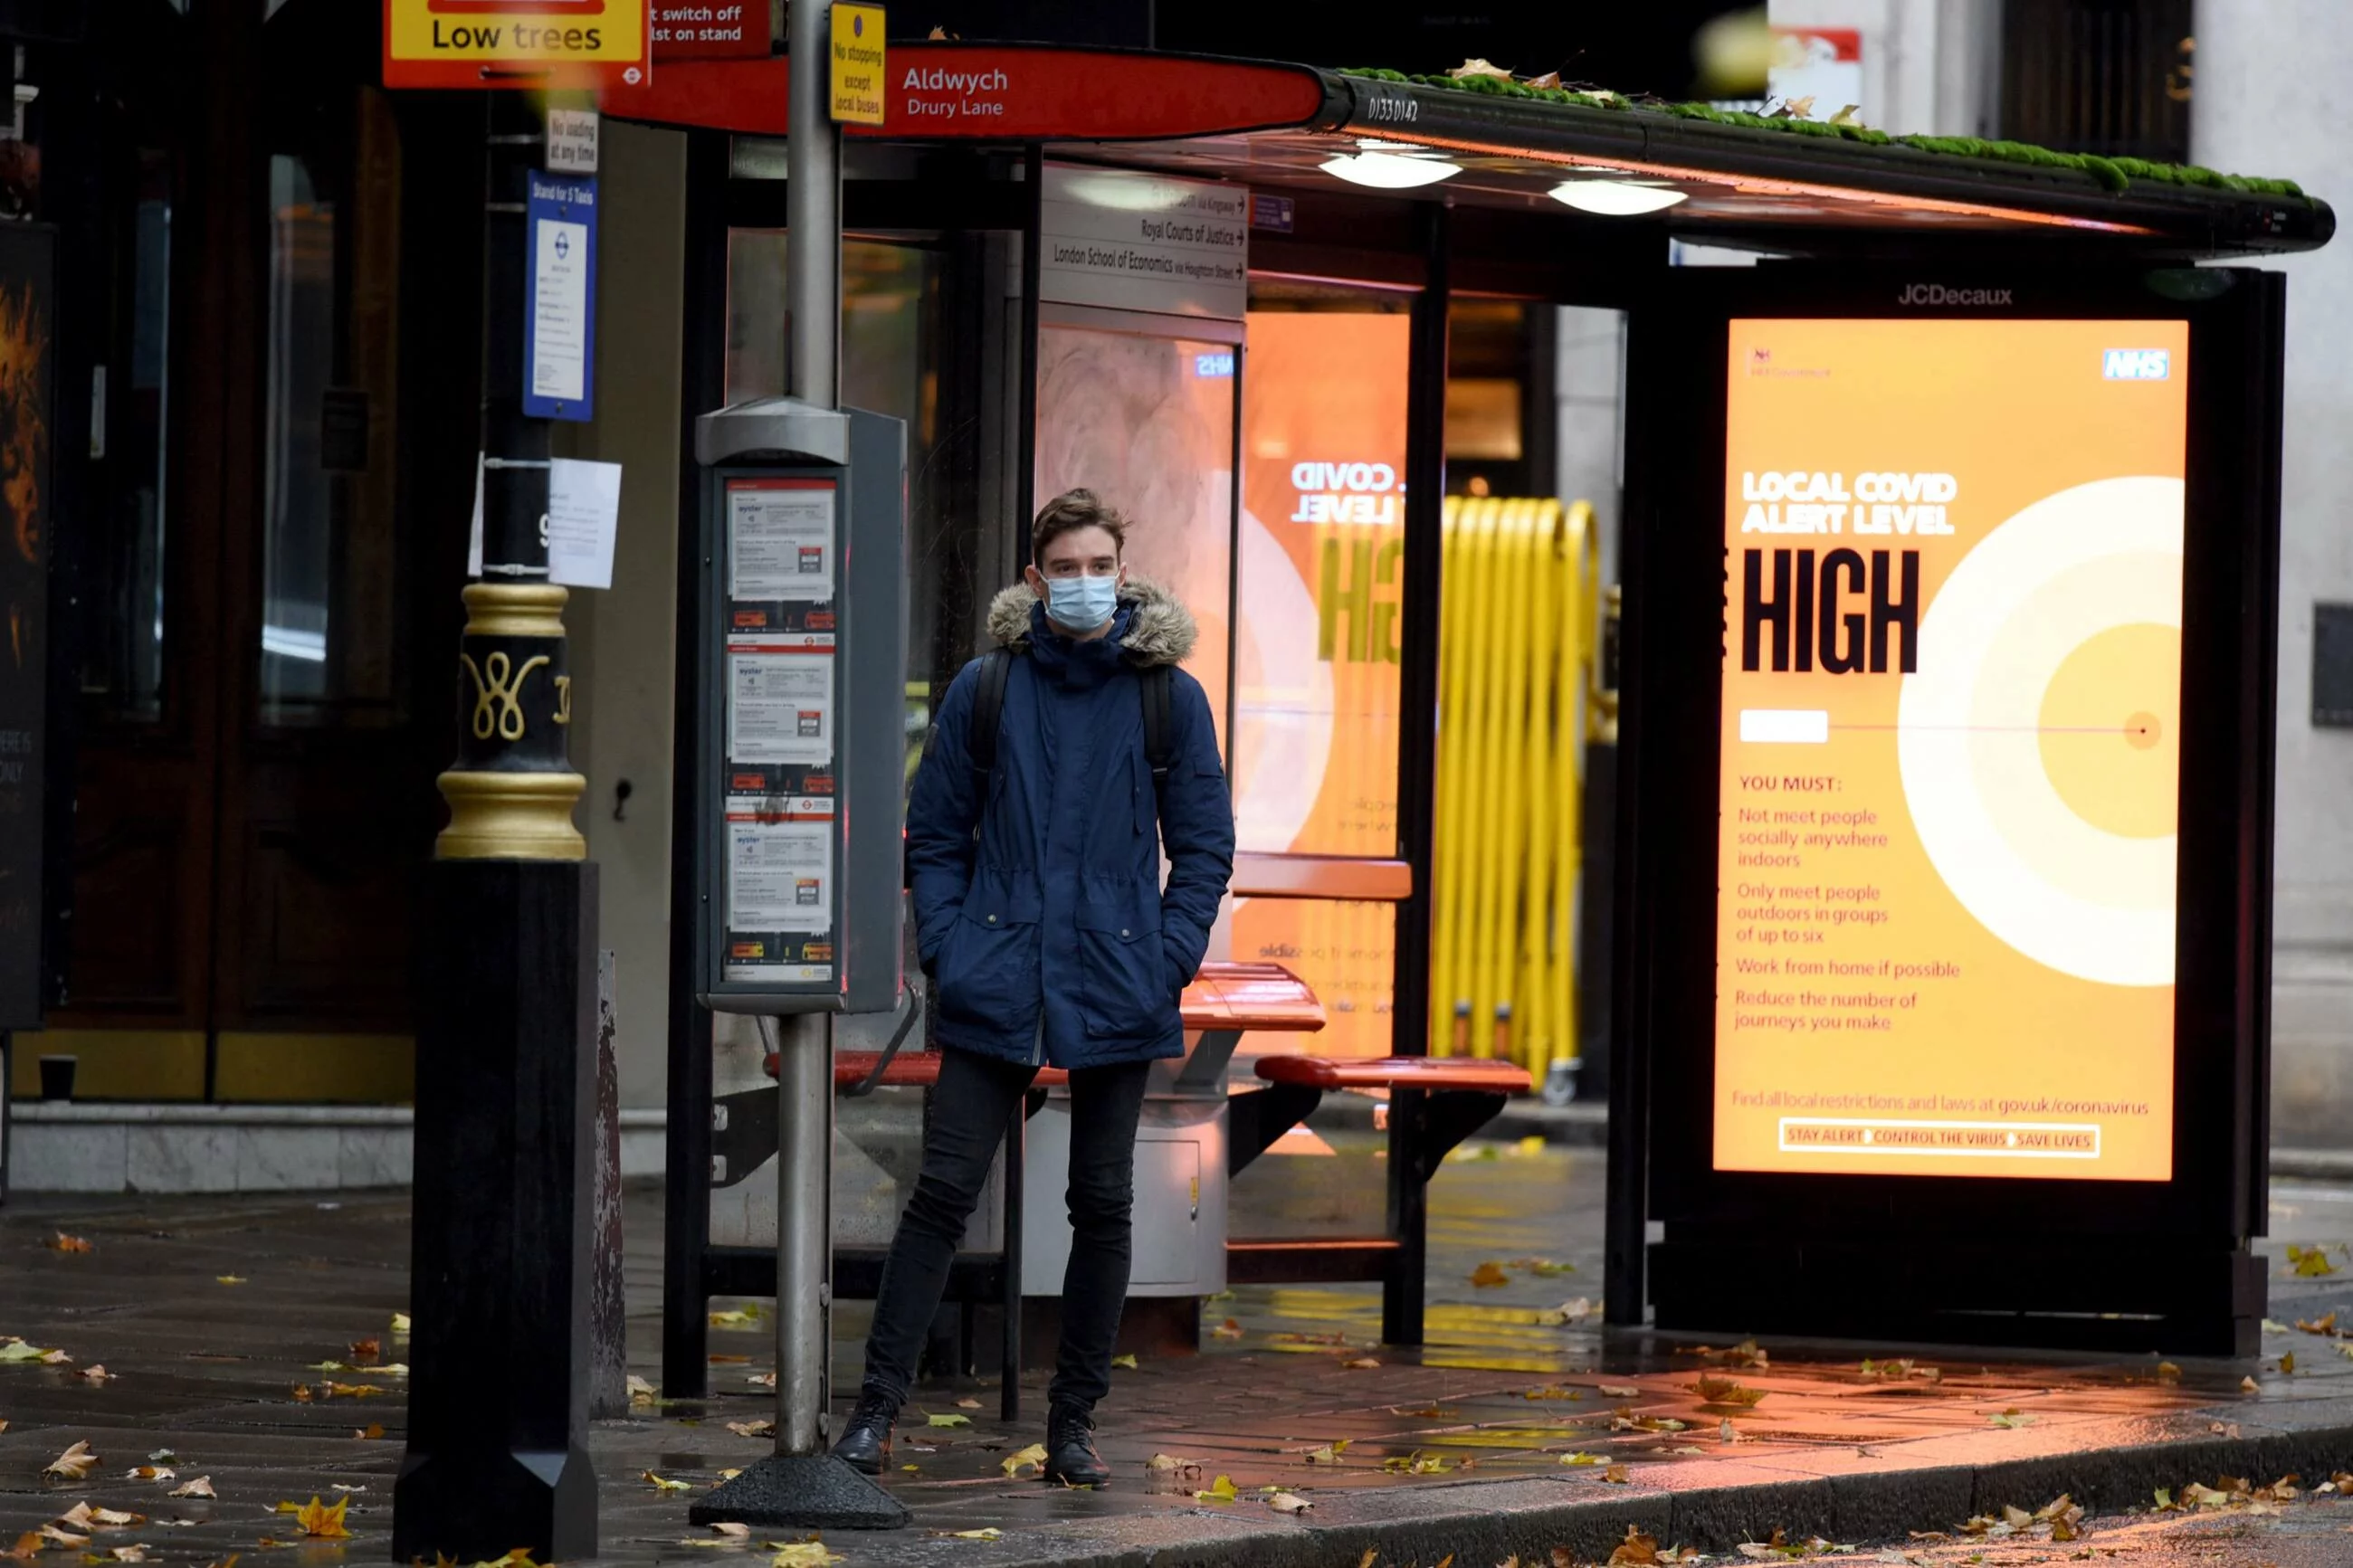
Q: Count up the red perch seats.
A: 3